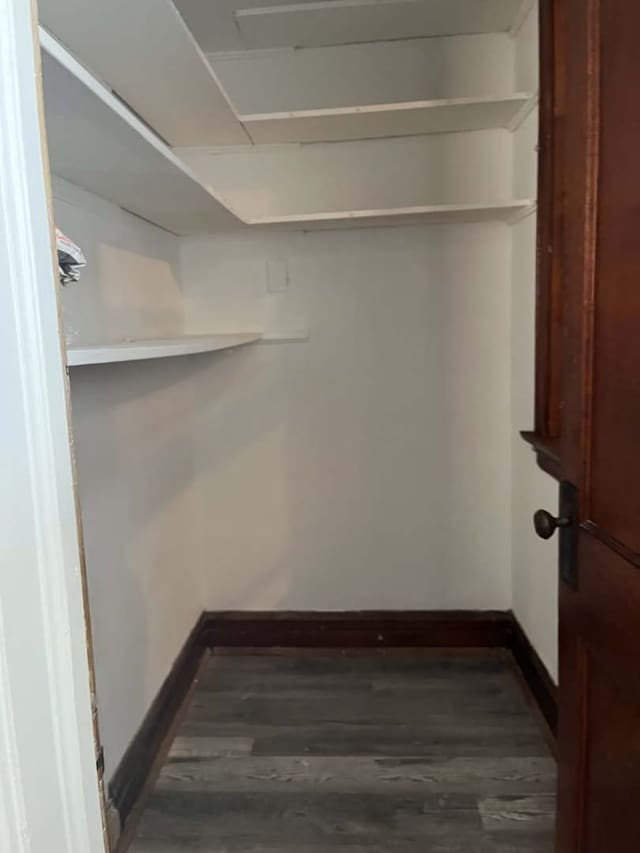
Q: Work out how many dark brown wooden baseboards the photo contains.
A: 3